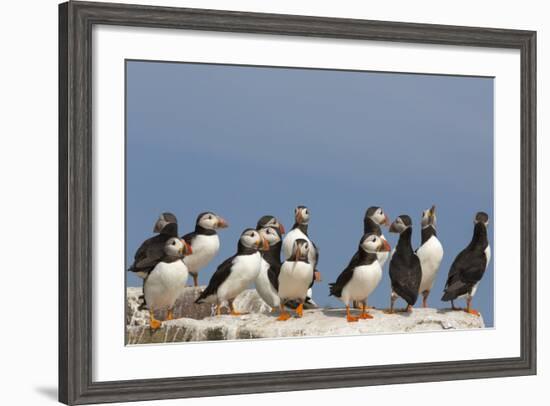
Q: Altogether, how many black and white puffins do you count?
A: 13